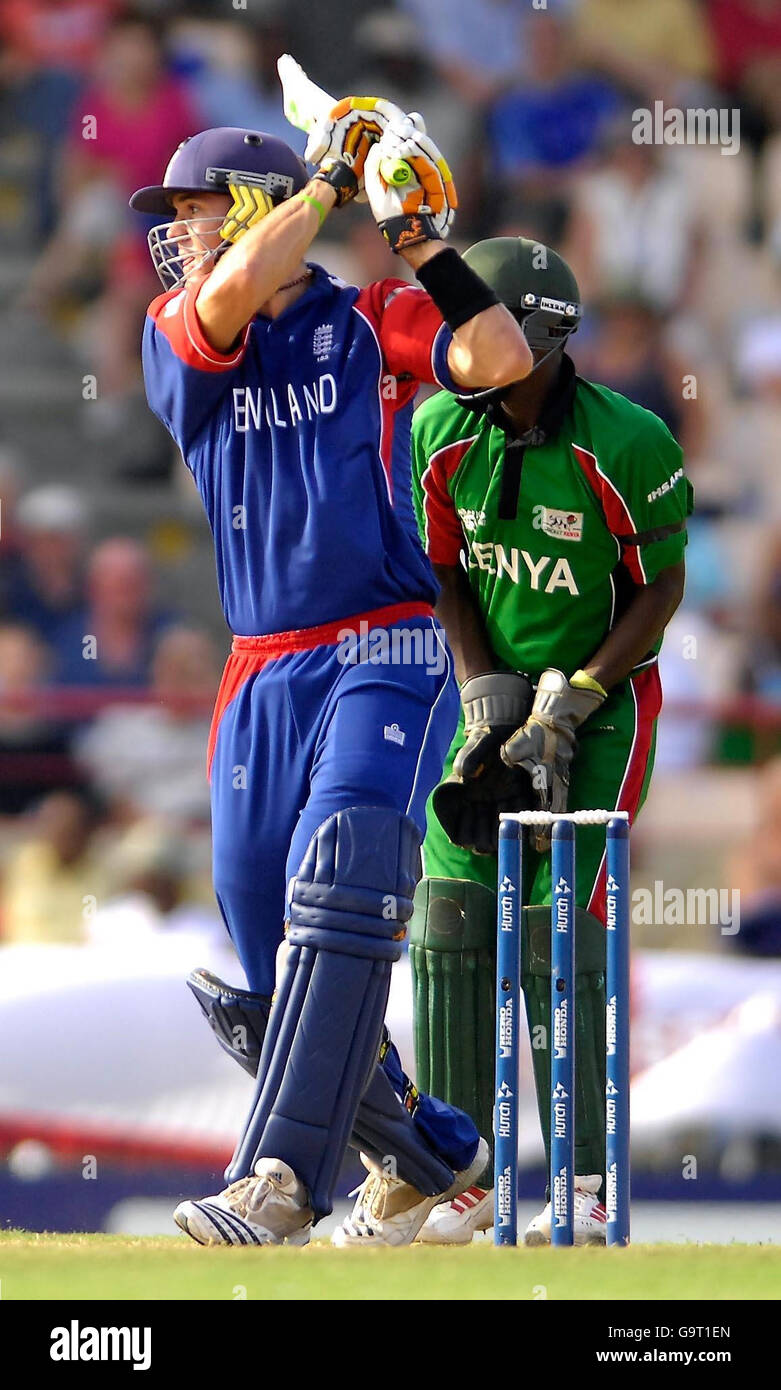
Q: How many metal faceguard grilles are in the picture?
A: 2